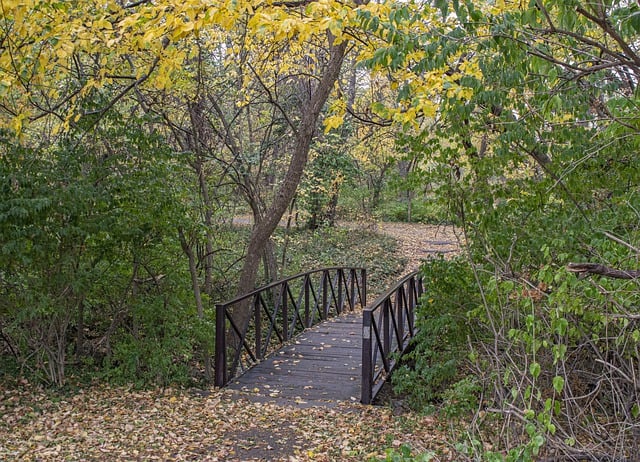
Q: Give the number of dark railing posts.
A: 13